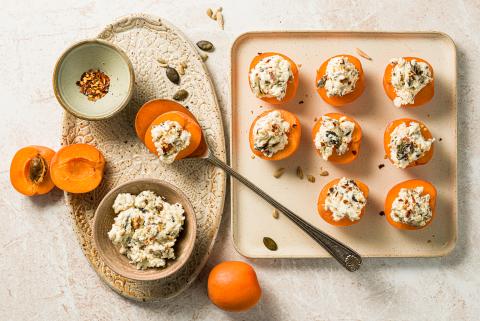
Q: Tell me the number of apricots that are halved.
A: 11